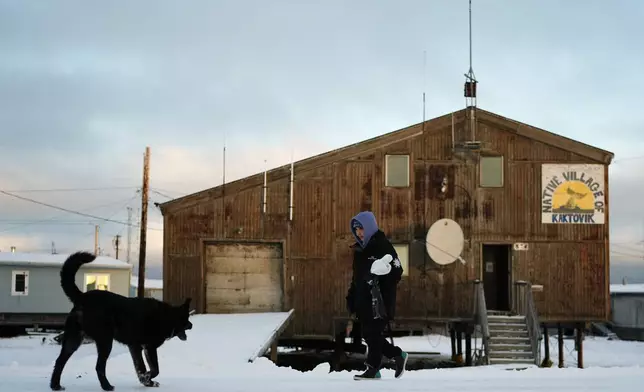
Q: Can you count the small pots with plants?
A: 0